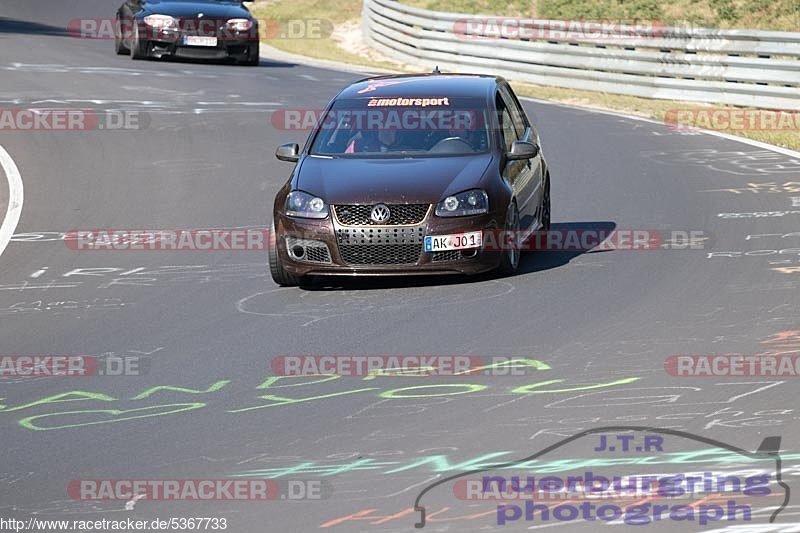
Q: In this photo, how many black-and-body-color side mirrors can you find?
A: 2